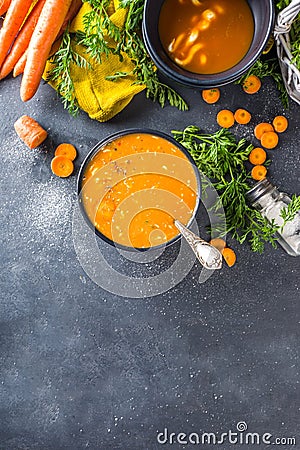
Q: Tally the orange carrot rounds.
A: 13